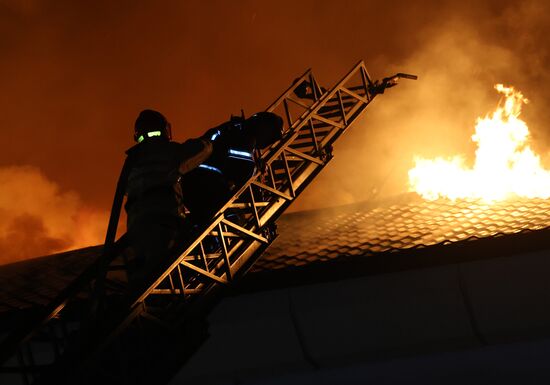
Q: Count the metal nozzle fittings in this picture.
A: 1